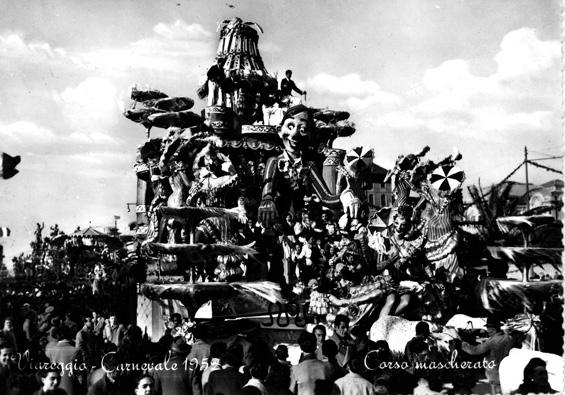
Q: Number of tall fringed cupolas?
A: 1